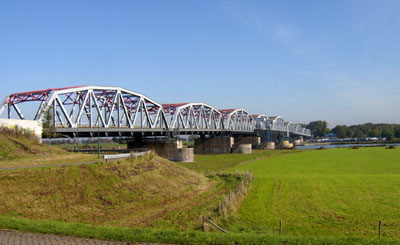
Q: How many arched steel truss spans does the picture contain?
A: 9